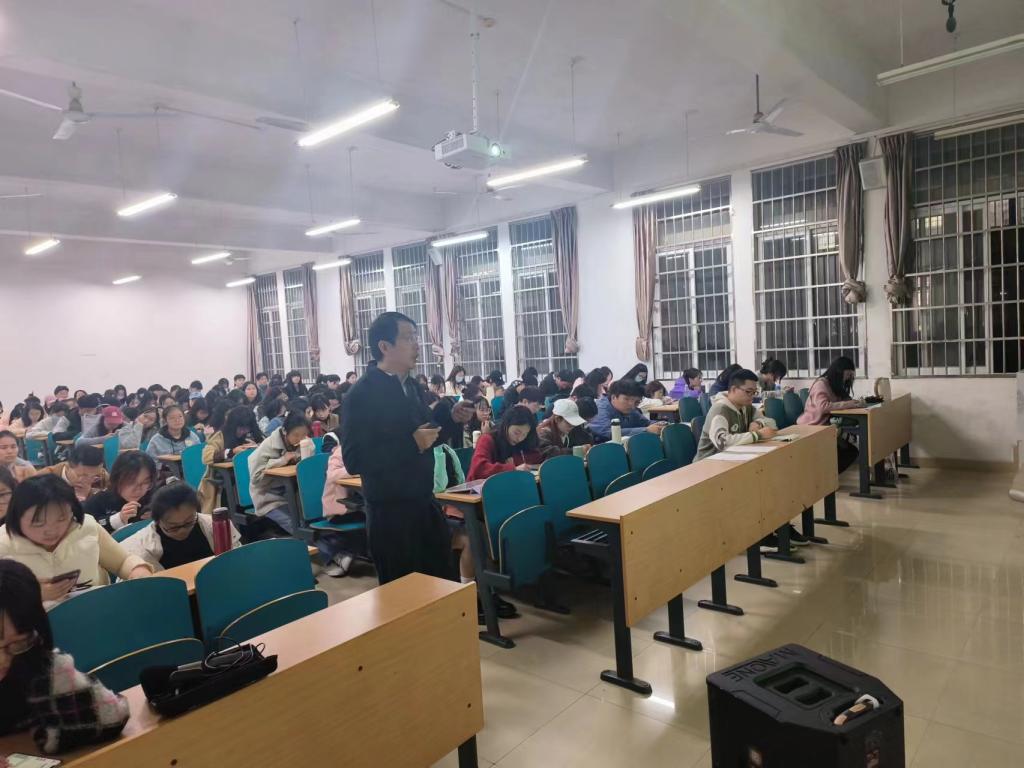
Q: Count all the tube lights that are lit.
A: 11